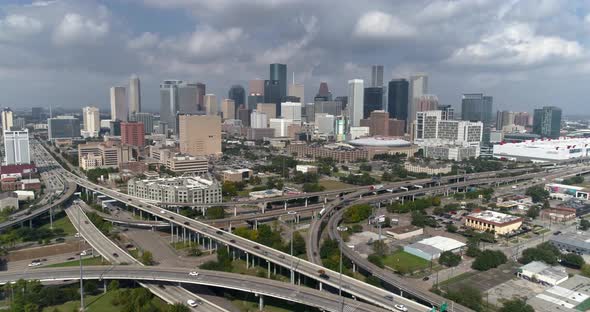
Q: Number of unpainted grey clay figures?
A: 0